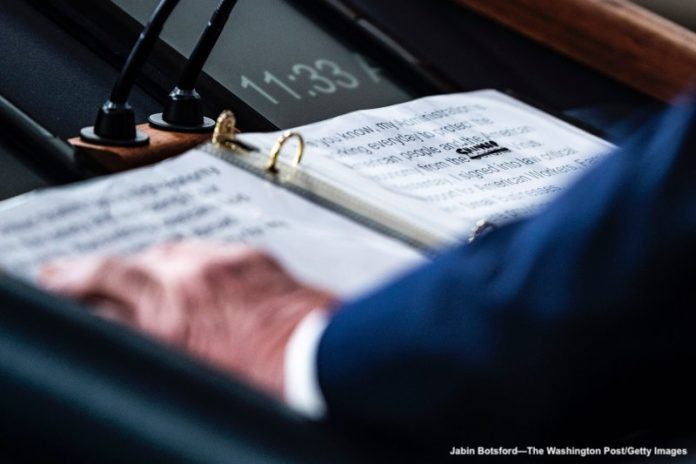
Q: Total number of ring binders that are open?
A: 1